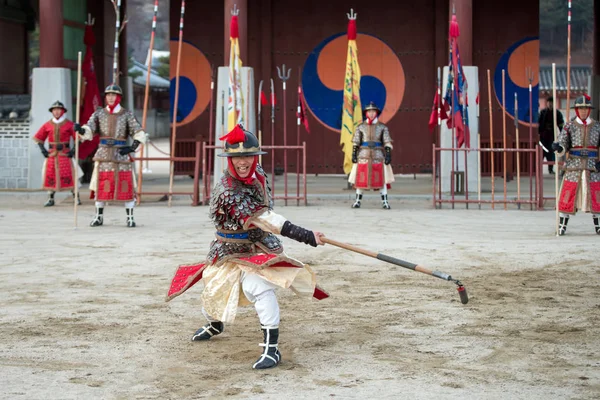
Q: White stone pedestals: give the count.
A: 3